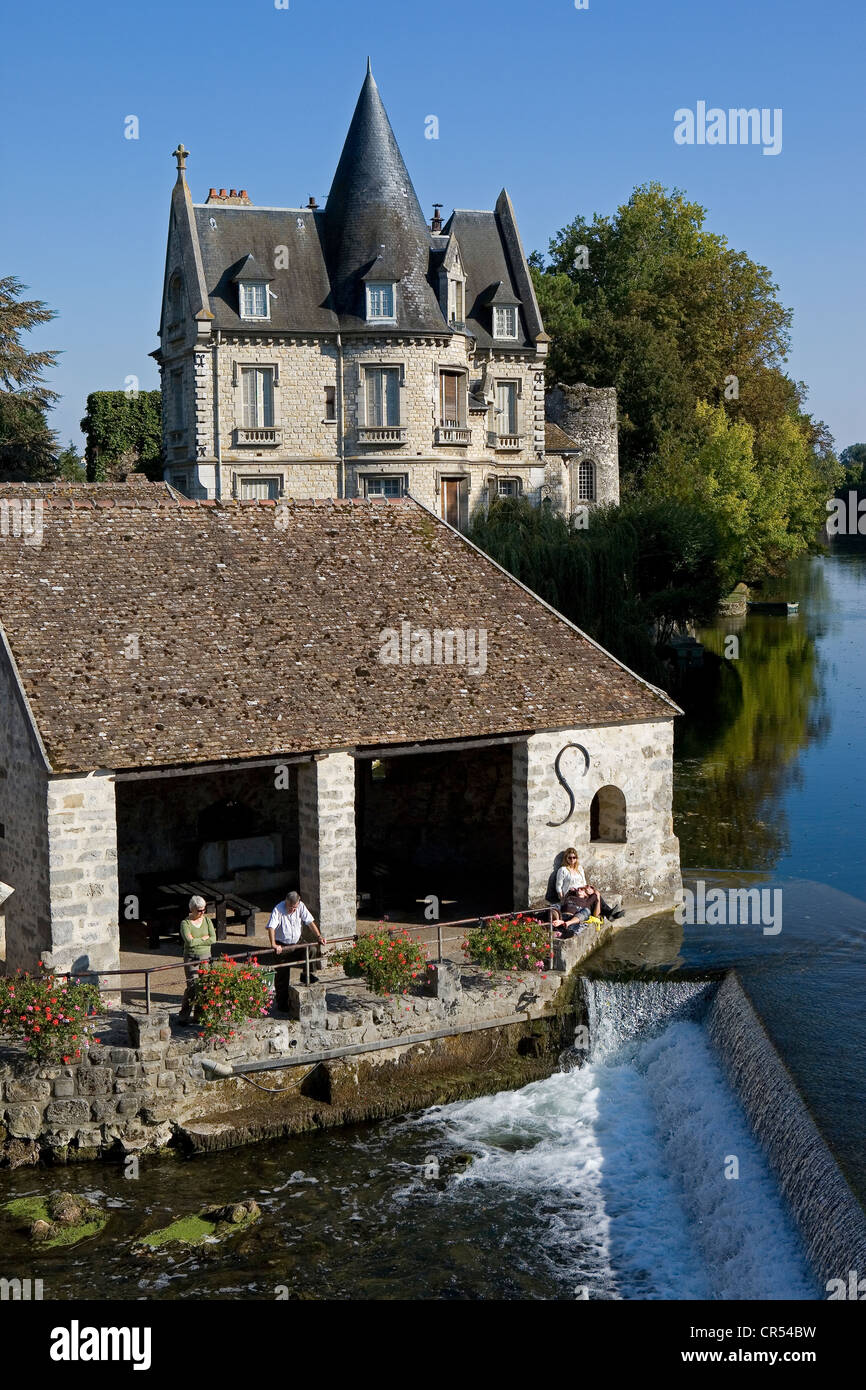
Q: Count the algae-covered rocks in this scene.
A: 2